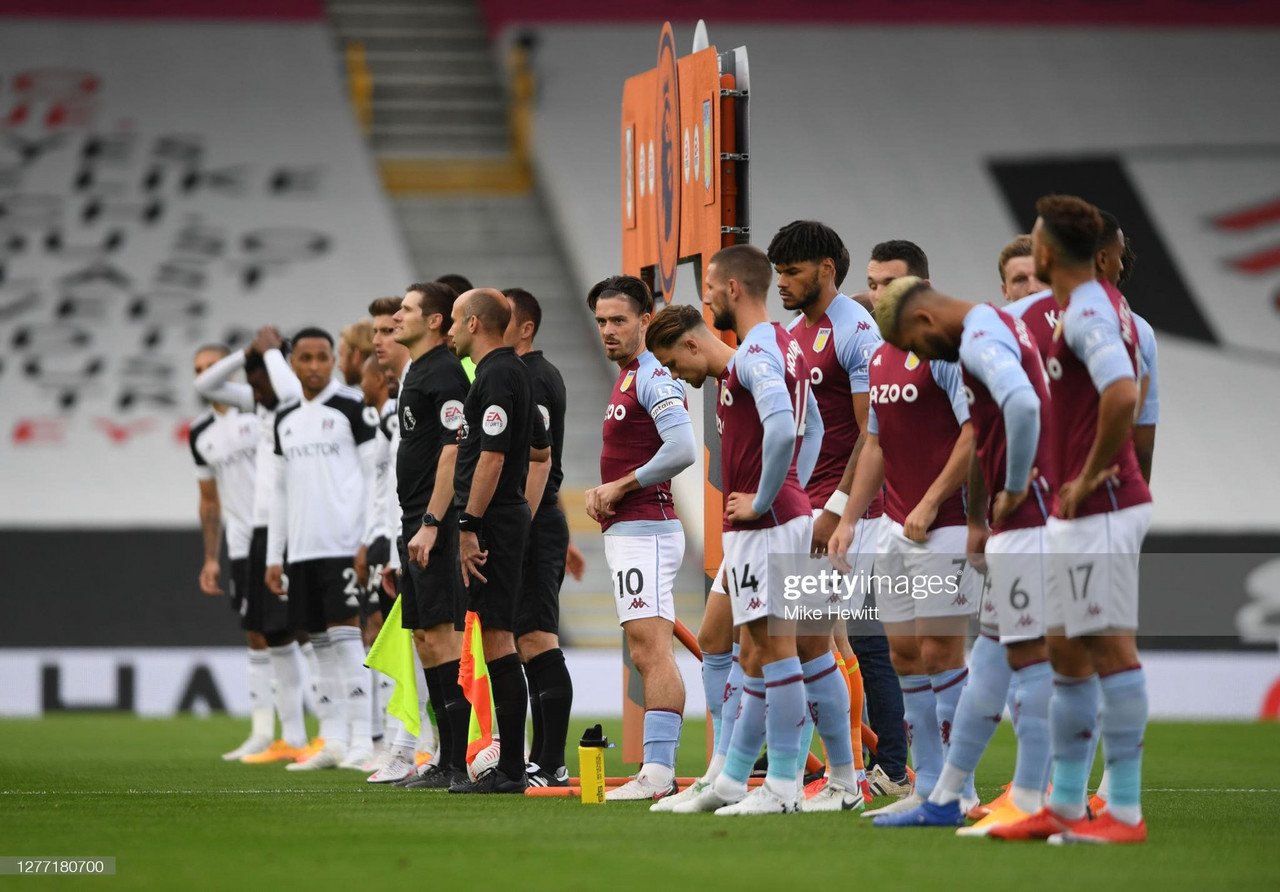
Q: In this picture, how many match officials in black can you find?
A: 3